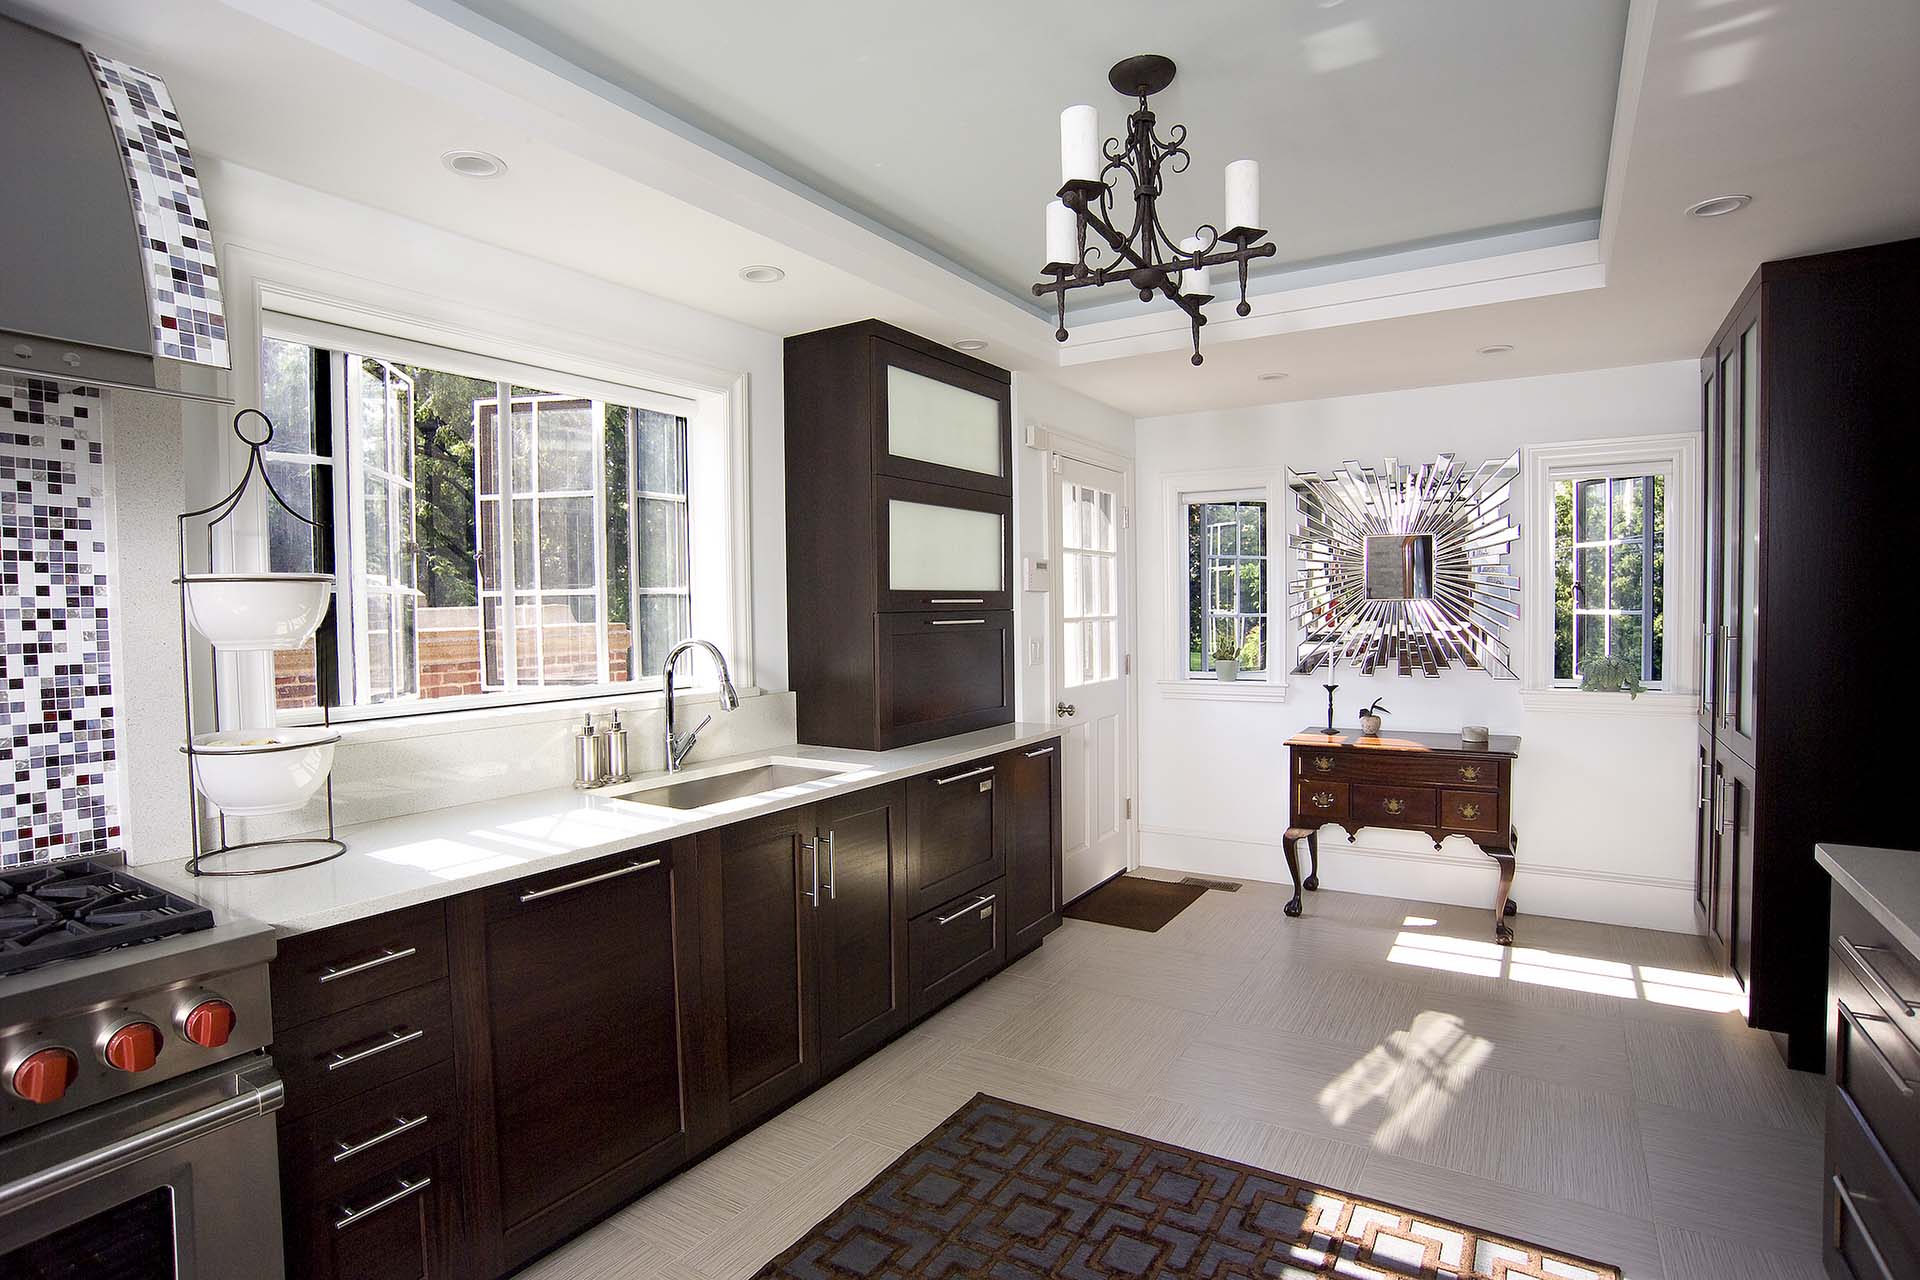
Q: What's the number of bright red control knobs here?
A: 3